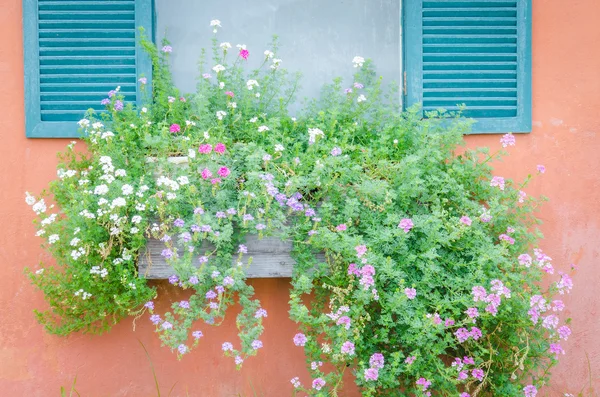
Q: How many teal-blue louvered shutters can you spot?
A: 2